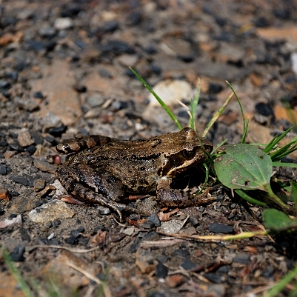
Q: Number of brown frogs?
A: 1